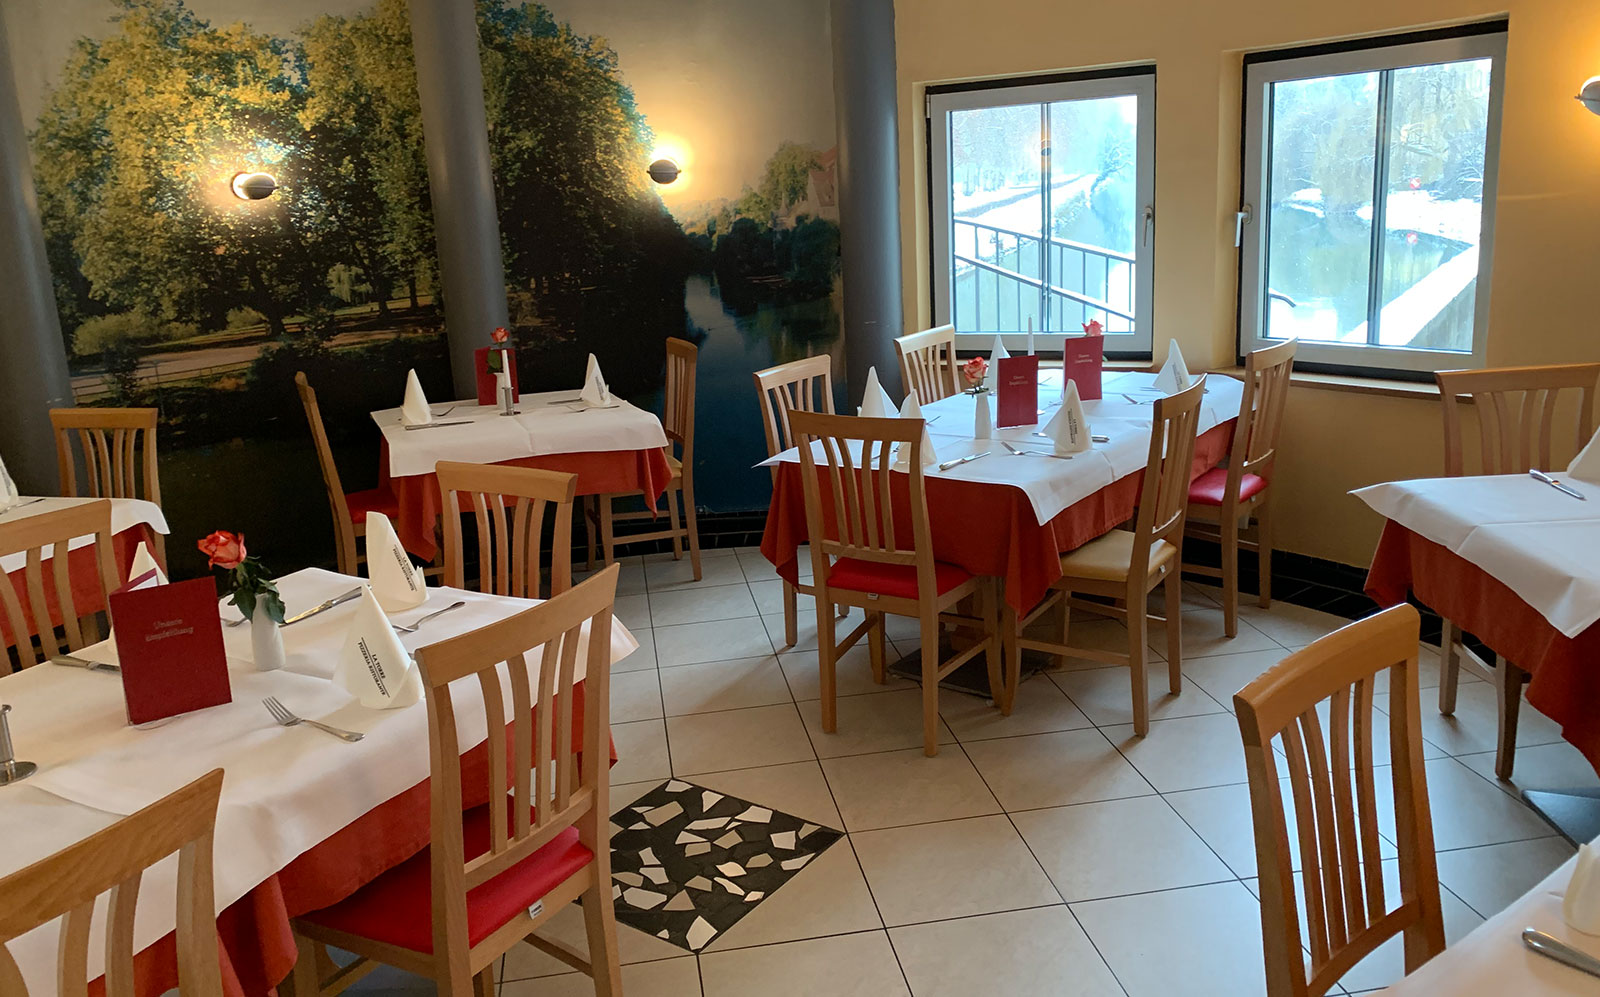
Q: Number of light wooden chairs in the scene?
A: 14